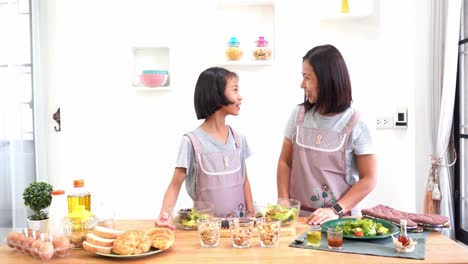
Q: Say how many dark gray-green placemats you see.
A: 1